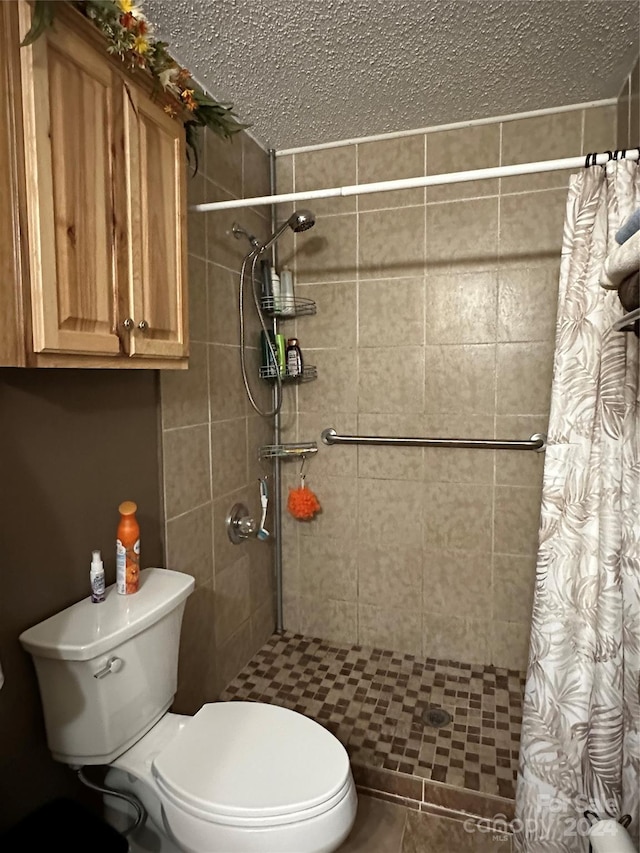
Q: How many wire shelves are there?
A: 3